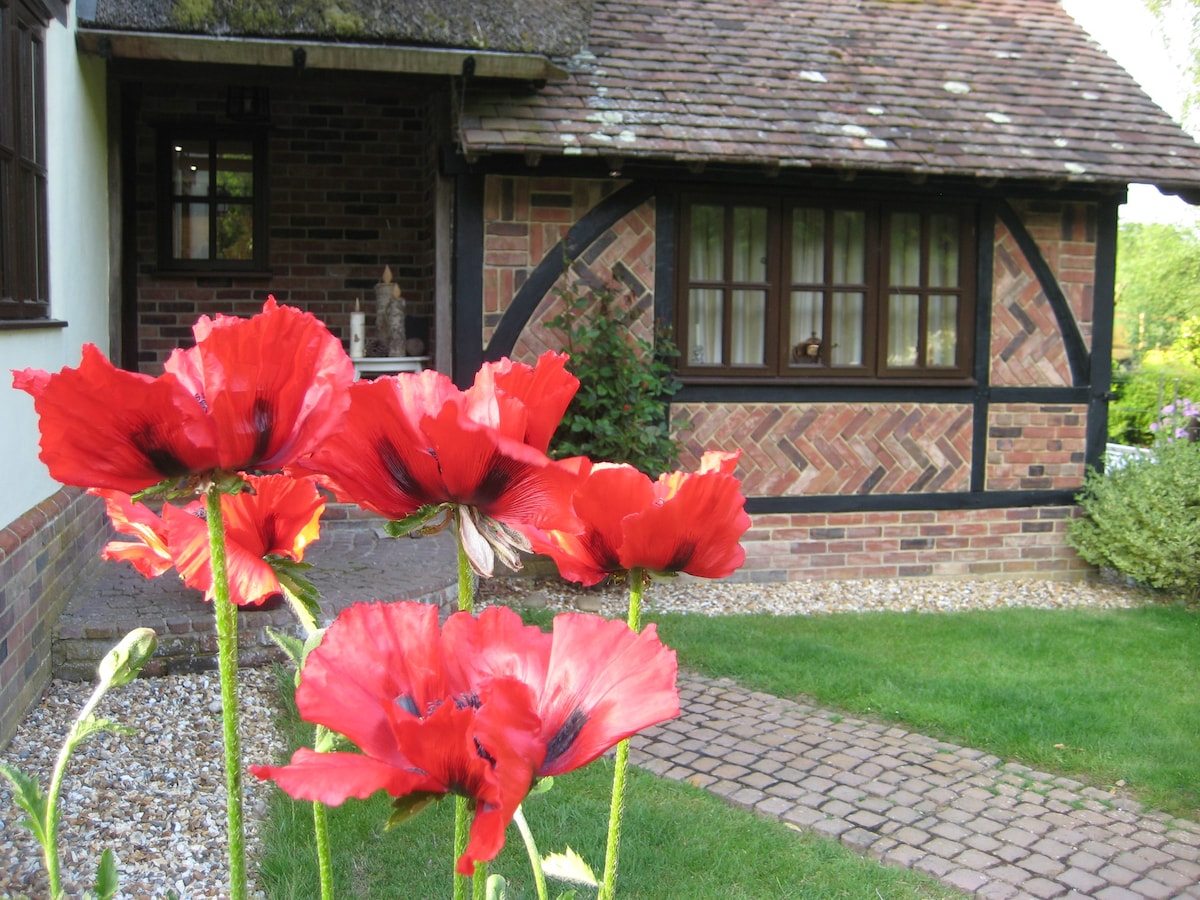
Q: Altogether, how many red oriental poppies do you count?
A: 5